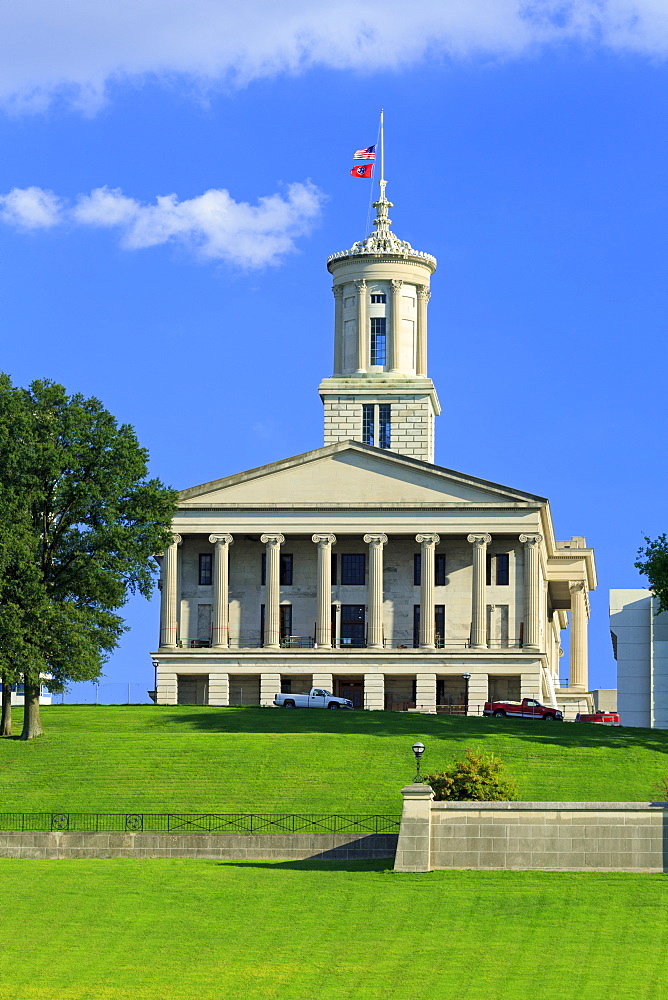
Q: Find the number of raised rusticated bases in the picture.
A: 8